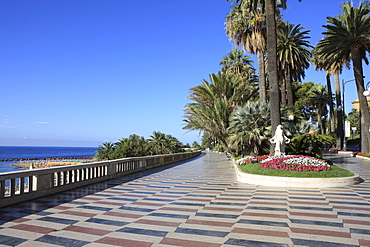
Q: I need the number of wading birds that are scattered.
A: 0